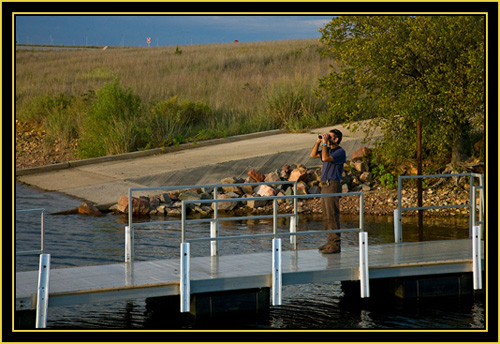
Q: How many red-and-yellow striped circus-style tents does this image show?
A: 0